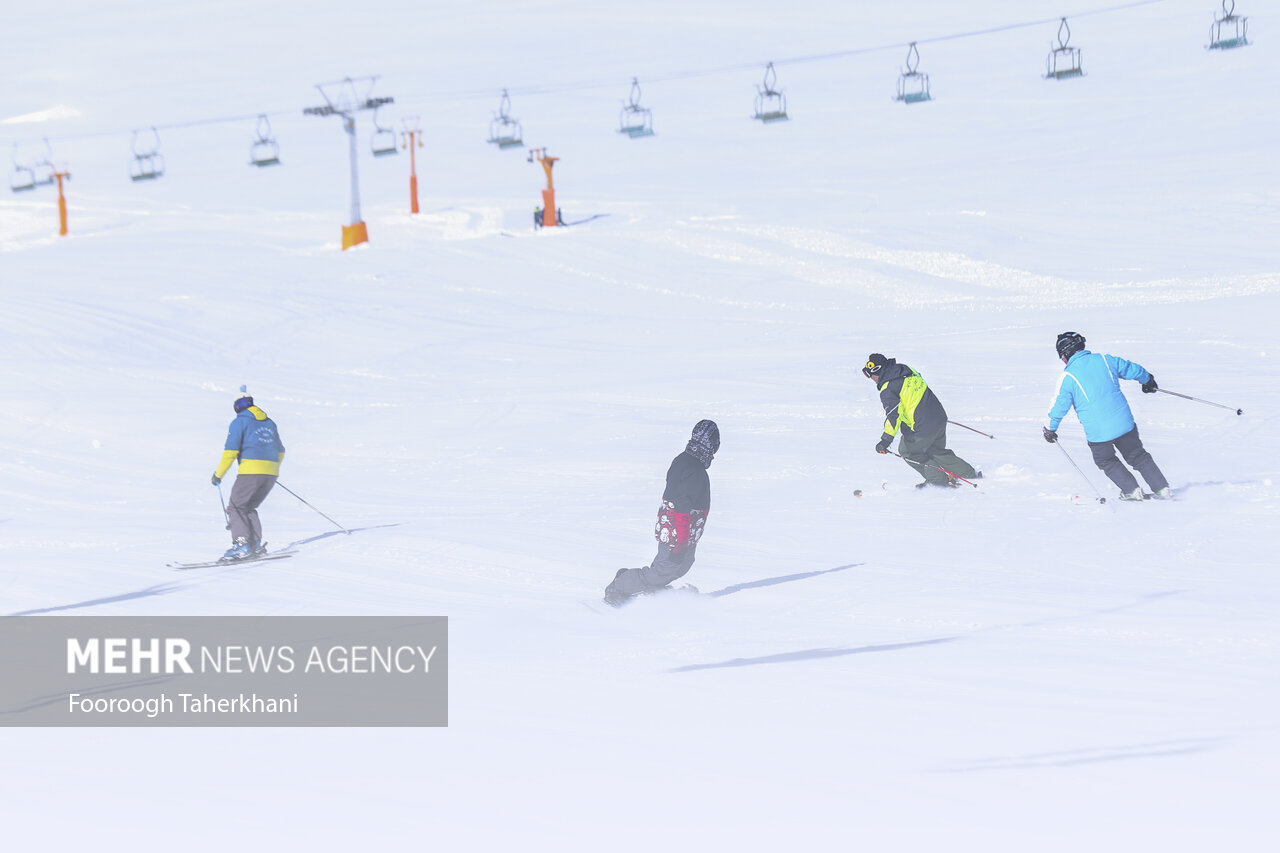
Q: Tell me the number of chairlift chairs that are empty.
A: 11